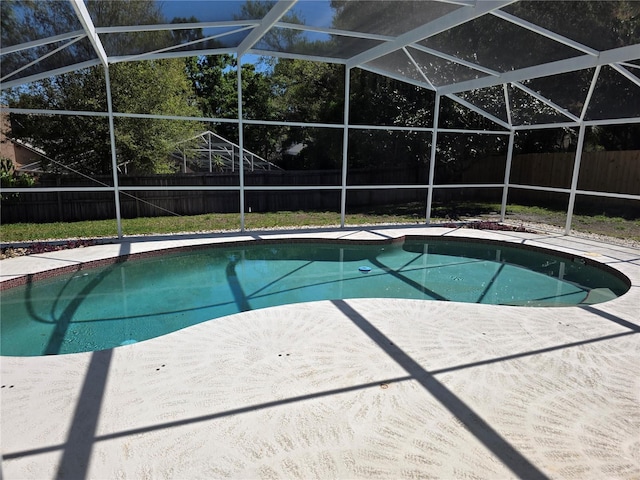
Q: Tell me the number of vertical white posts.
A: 6